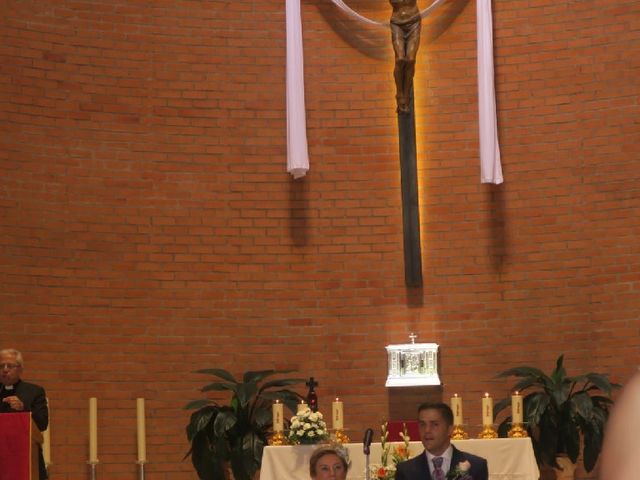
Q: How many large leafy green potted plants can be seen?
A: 2